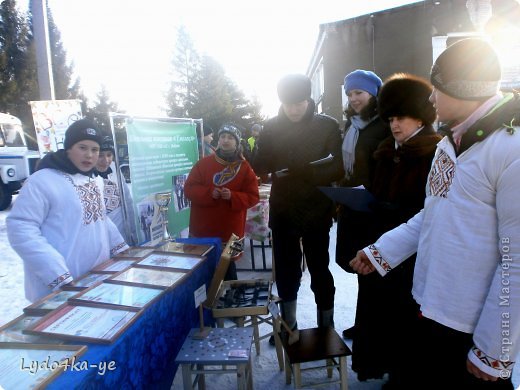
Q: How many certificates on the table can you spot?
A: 11